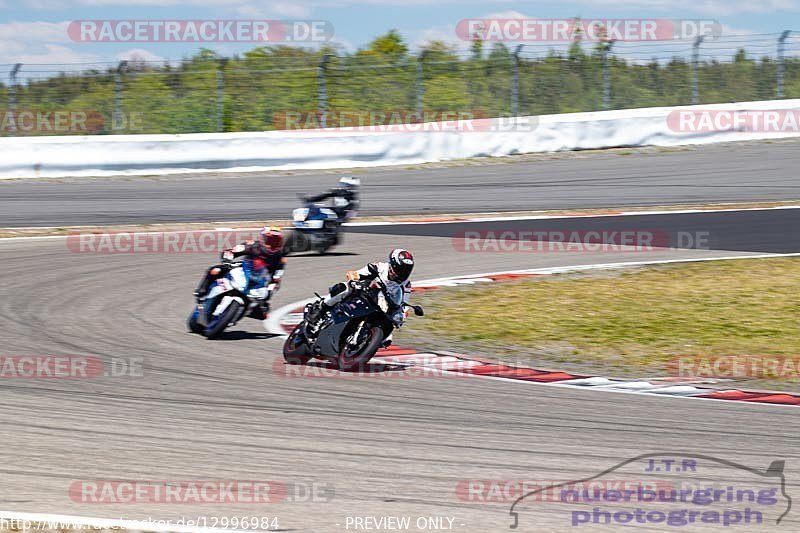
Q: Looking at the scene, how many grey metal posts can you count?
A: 9